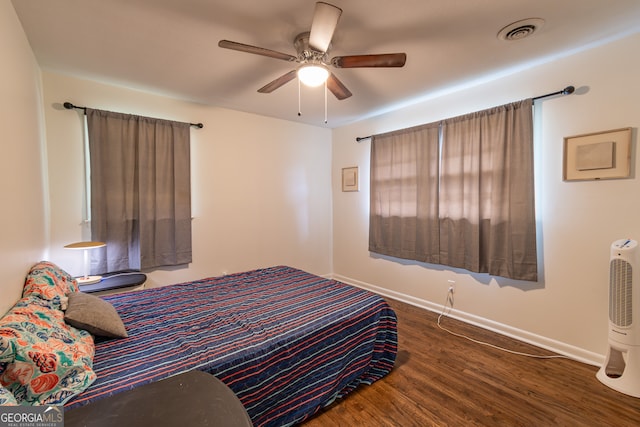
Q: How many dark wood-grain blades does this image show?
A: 4